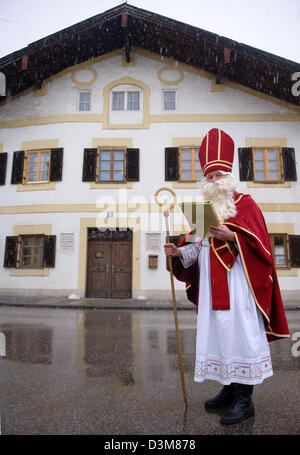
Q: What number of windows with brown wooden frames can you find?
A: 6